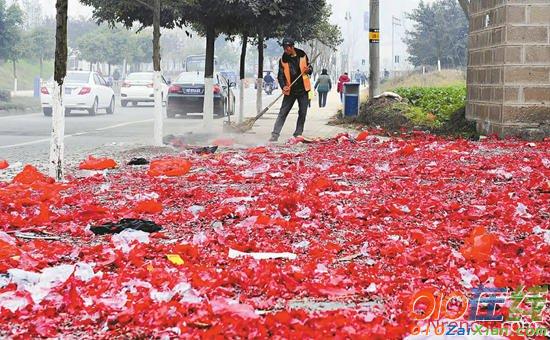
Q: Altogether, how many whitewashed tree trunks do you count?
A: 5